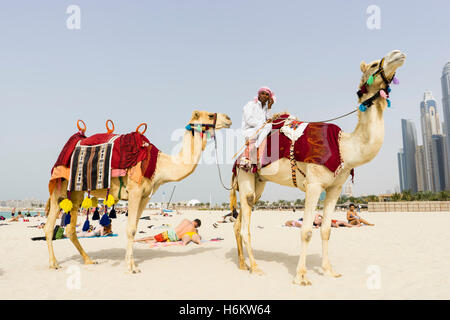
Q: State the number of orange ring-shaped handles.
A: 3